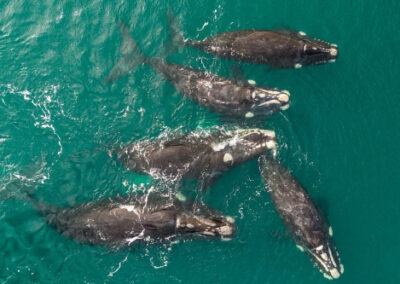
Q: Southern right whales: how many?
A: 5